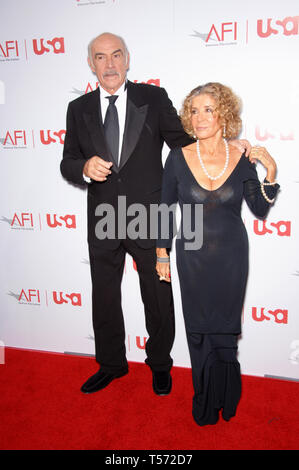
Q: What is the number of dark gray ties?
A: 1